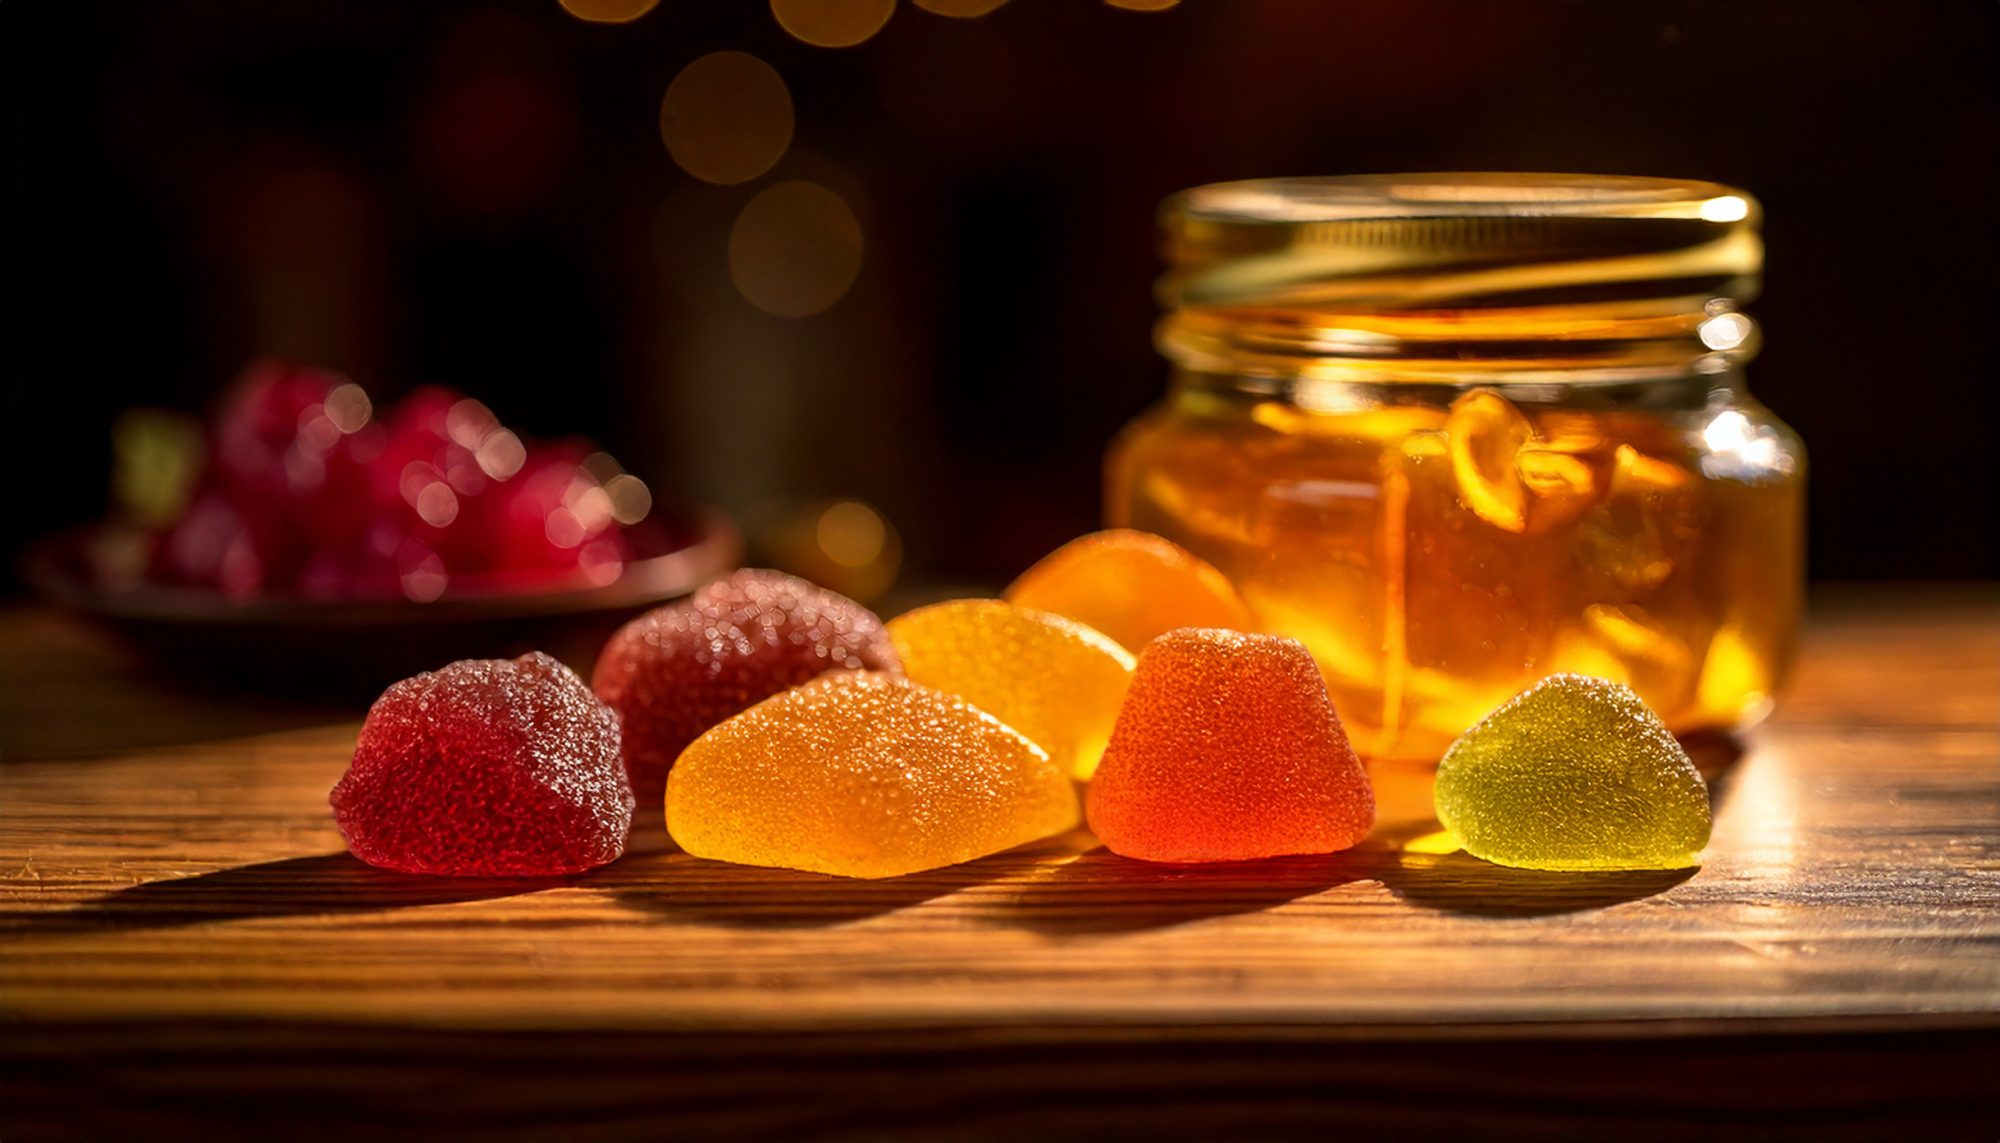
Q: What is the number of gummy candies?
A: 7